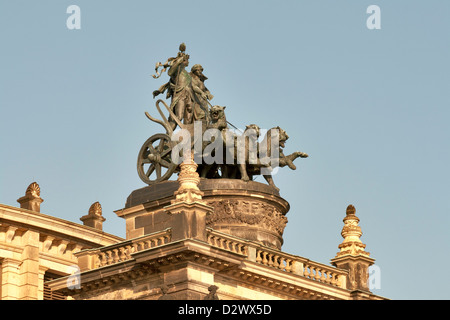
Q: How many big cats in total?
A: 3